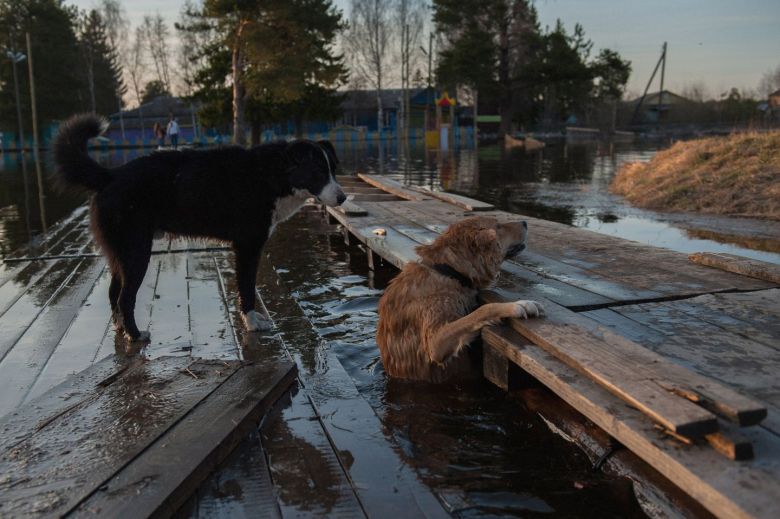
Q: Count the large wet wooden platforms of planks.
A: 2